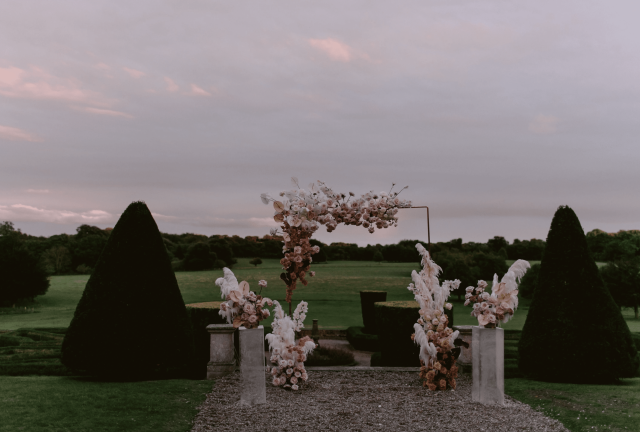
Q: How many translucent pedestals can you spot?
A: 2